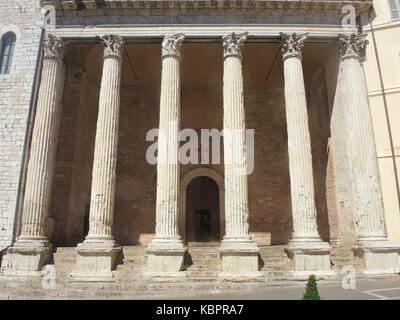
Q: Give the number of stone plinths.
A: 6